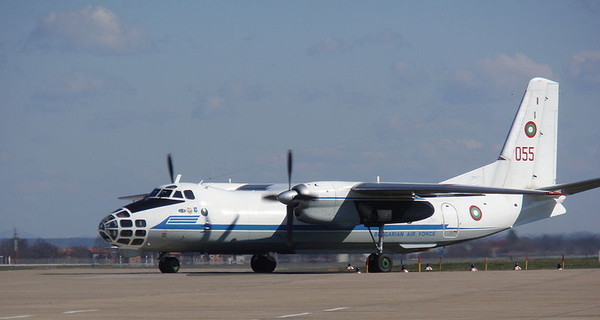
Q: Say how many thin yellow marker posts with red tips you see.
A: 6